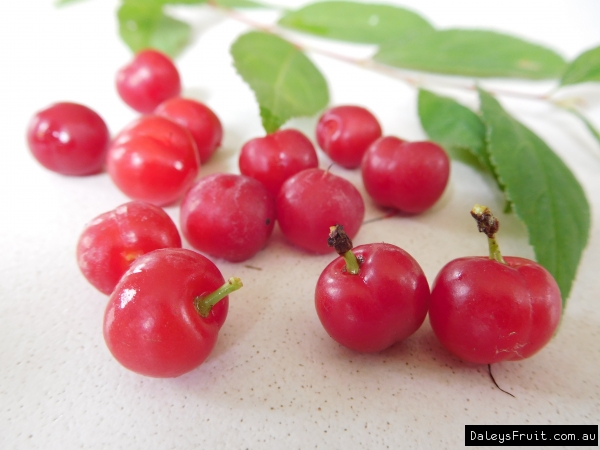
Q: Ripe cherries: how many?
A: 13